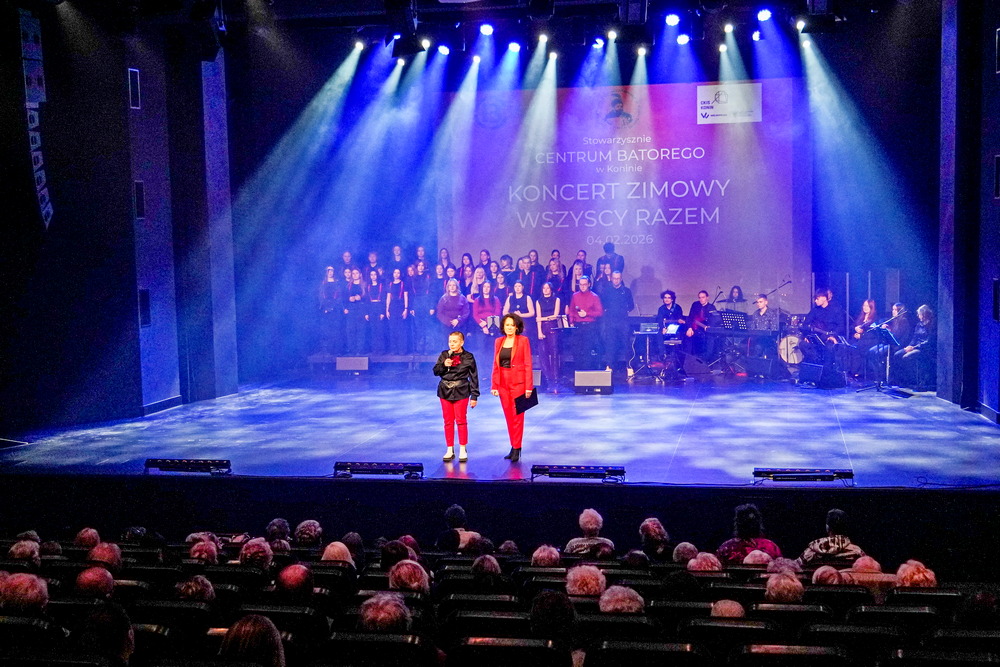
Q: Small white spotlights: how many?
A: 12